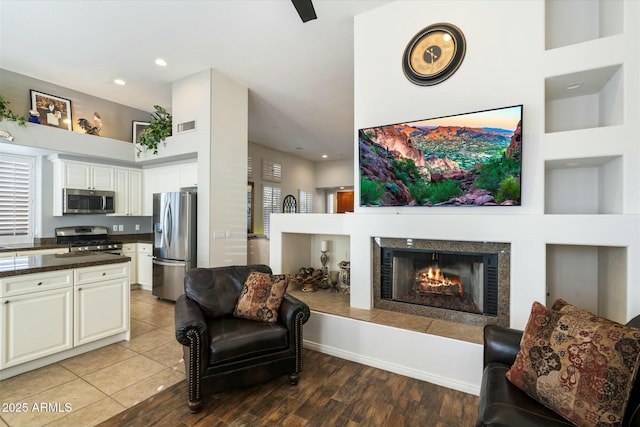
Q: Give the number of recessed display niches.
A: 5